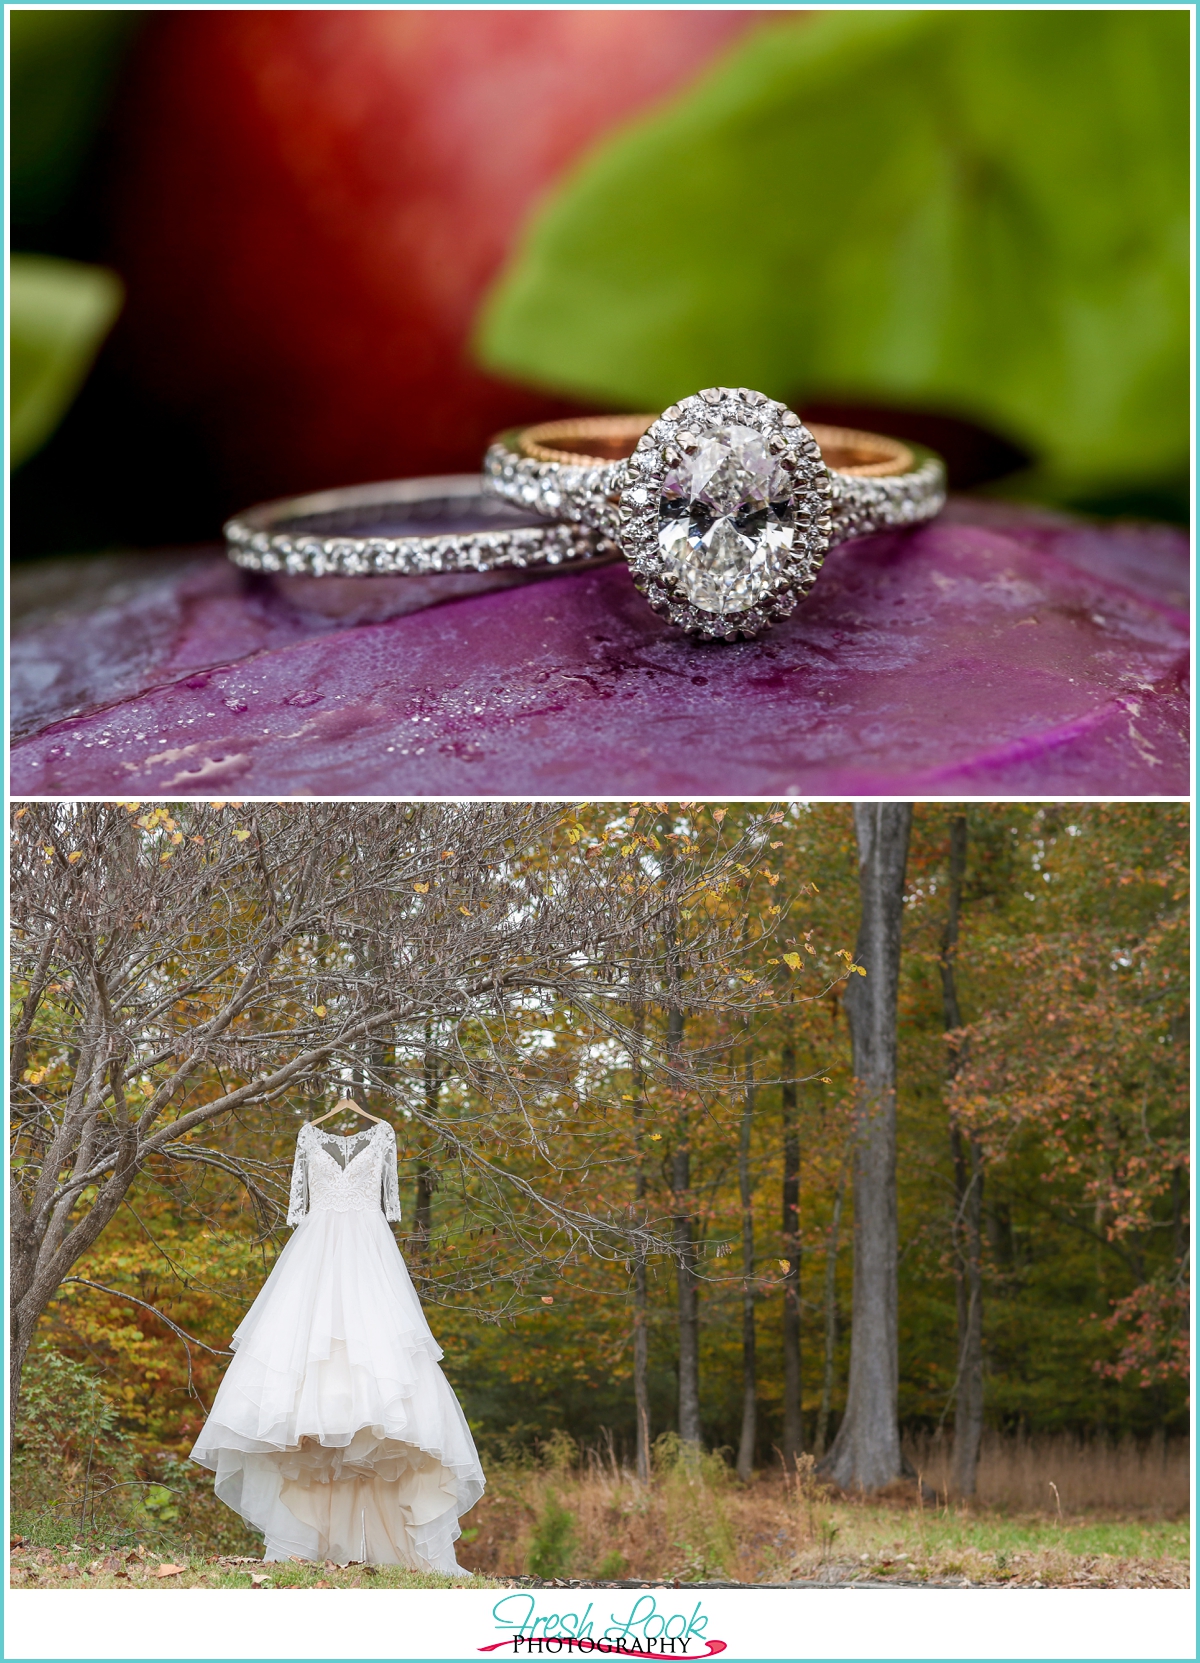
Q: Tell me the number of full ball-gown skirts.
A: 1